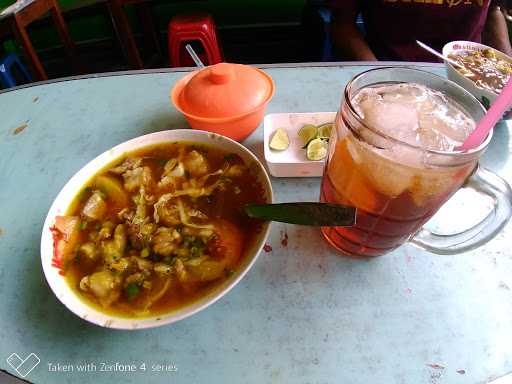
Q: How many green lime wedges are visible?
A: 4